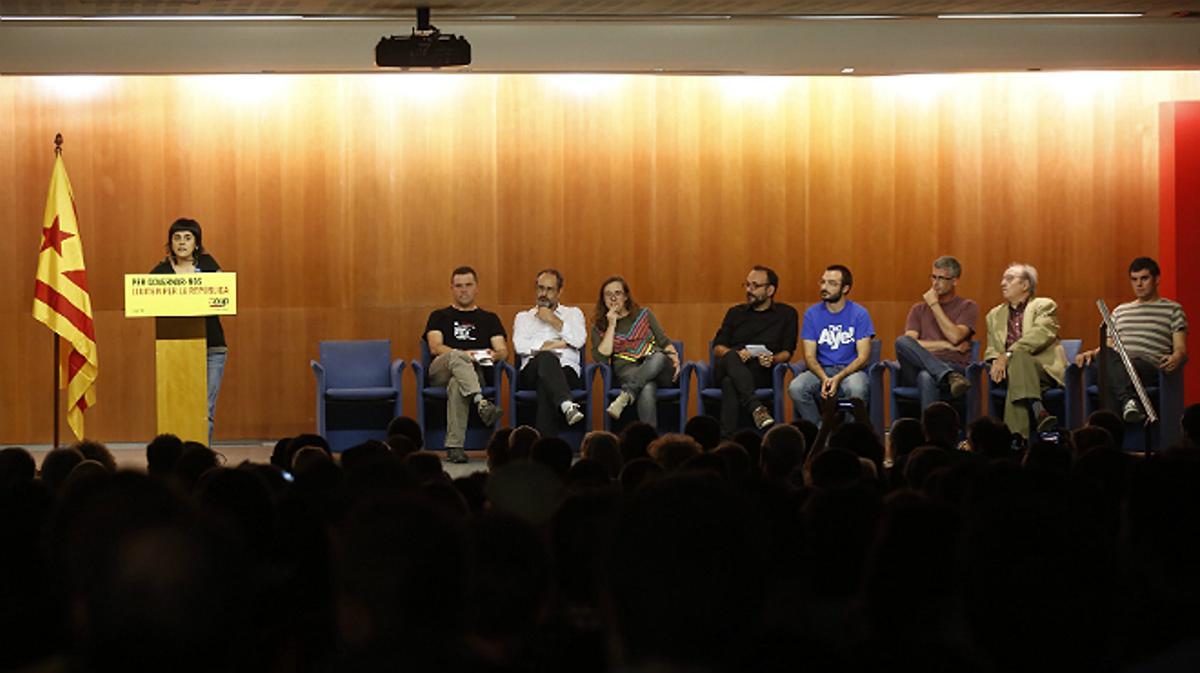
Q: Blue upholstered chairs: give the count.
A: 9